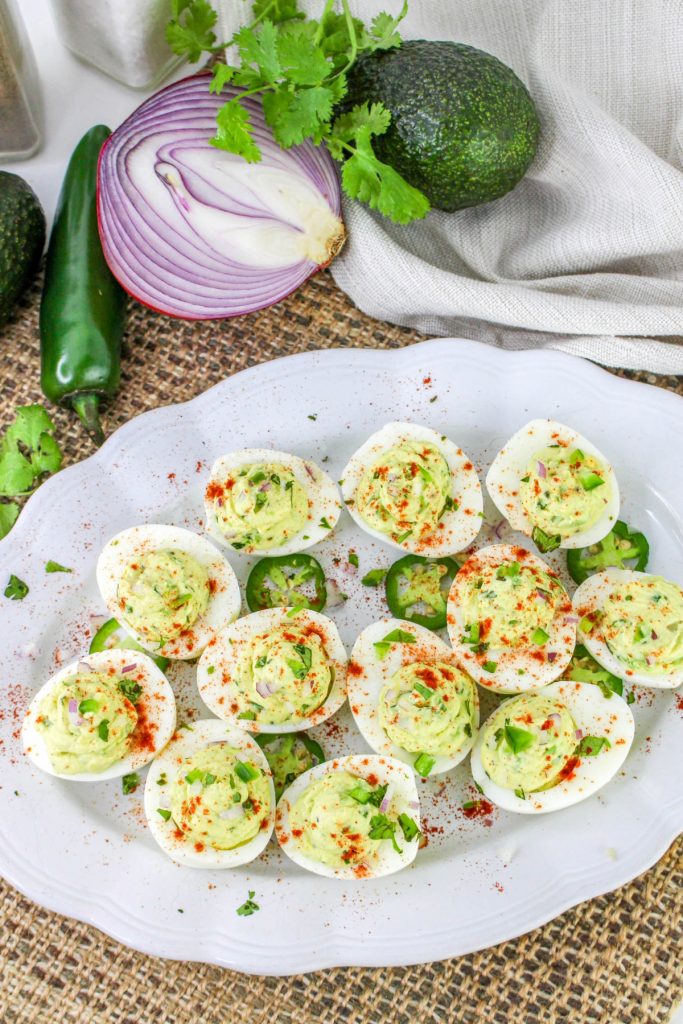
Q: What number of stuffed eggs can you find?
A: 12